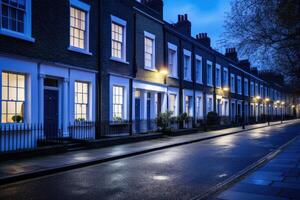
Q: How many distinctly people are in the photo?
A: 0